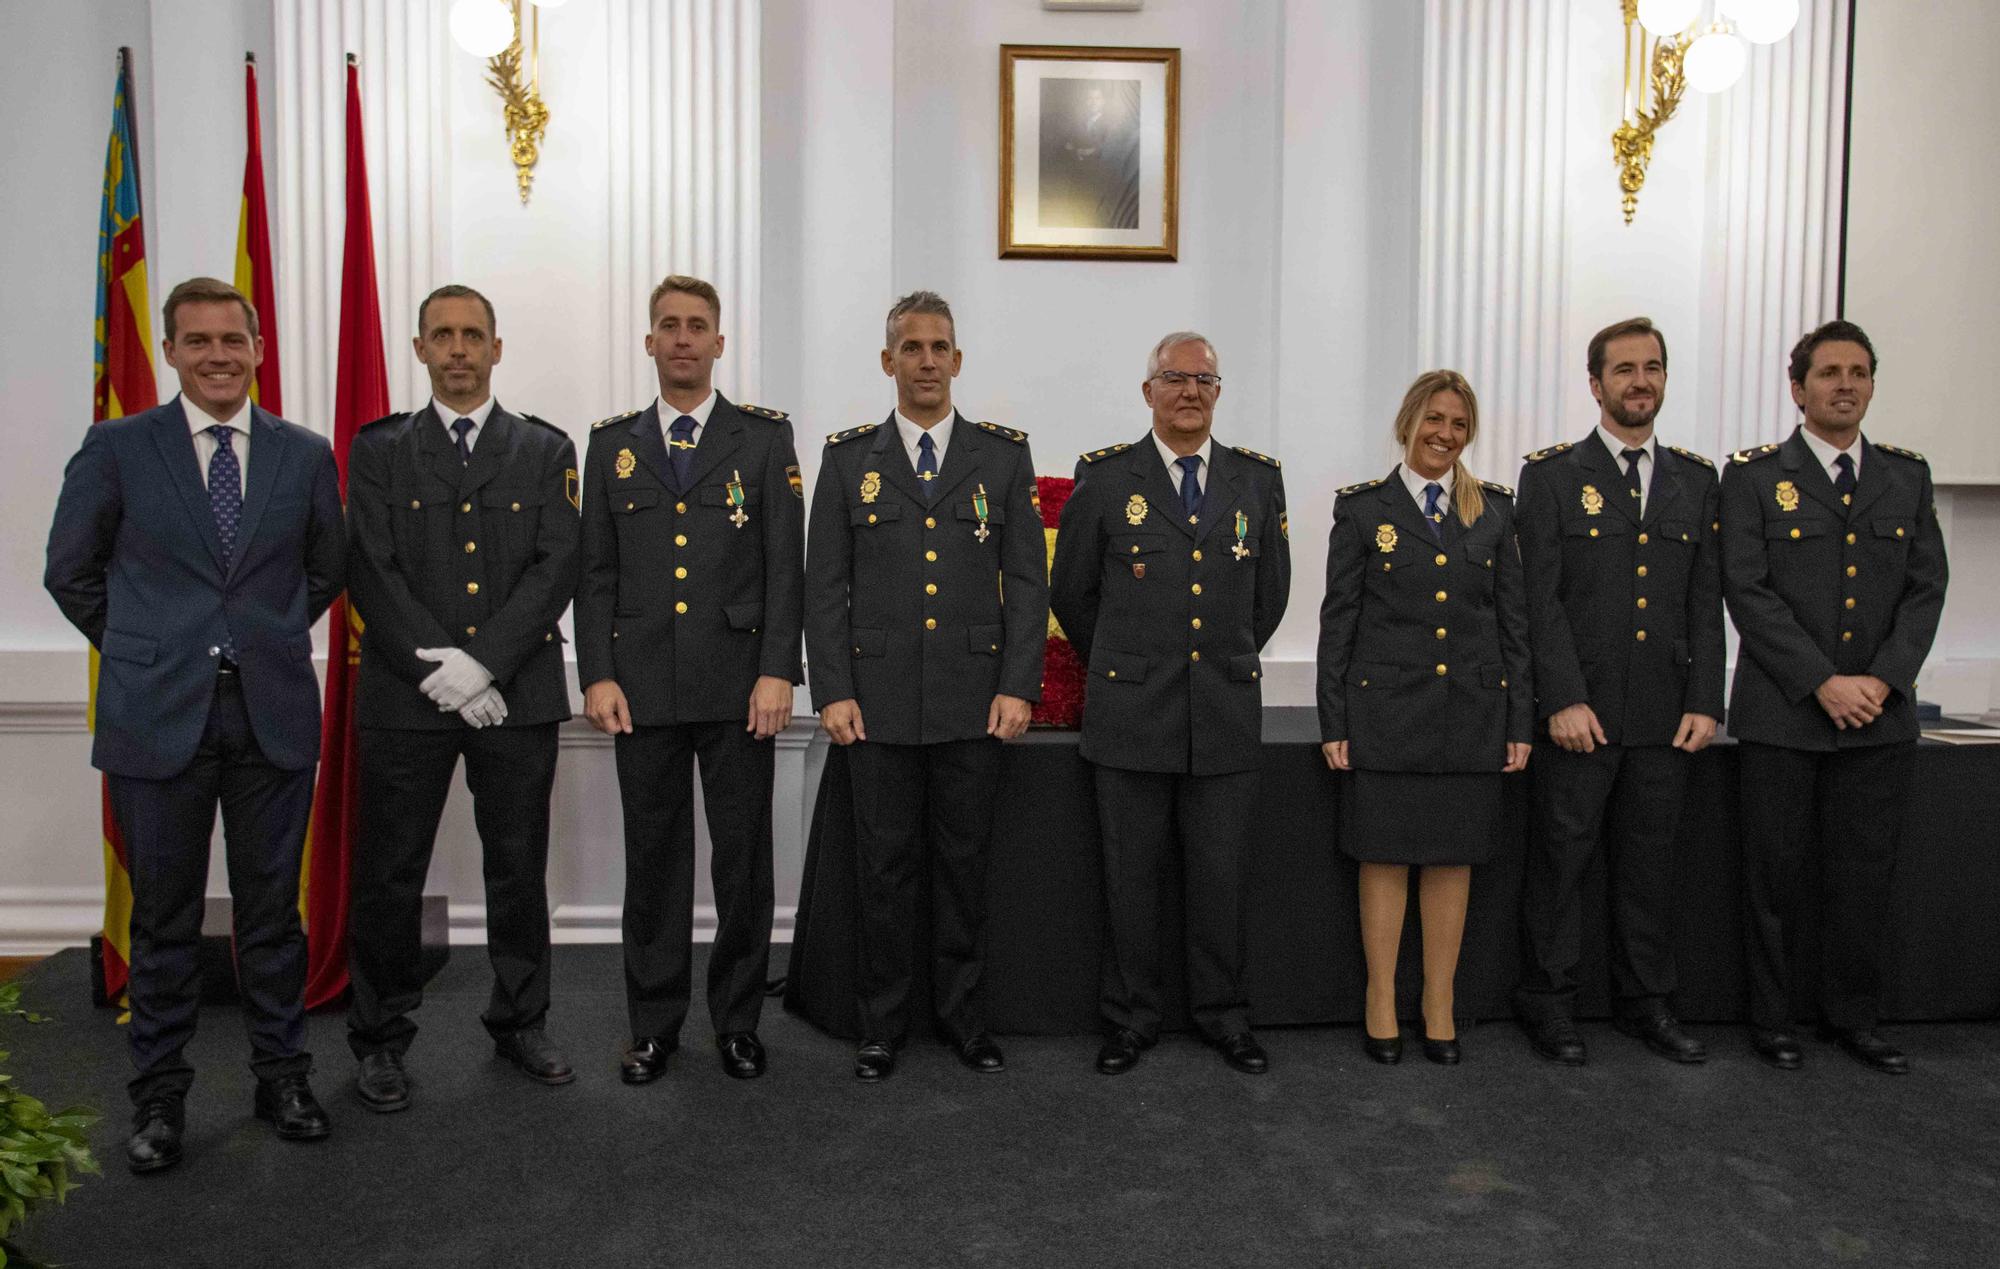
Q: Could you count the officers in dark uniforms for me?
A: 7